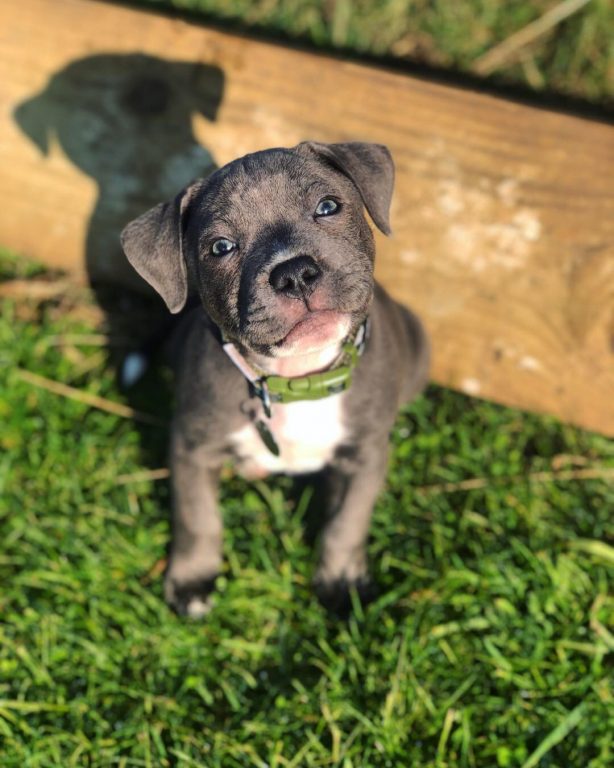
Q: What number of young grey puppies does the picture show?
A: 1